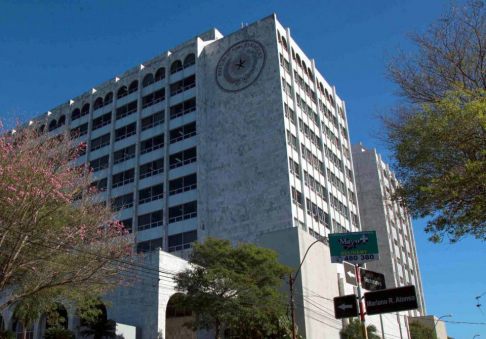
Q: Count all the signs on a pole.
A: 5